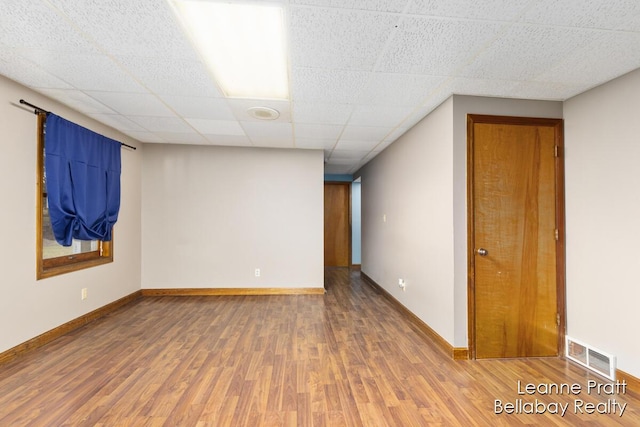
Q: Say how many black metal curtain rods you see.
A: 1